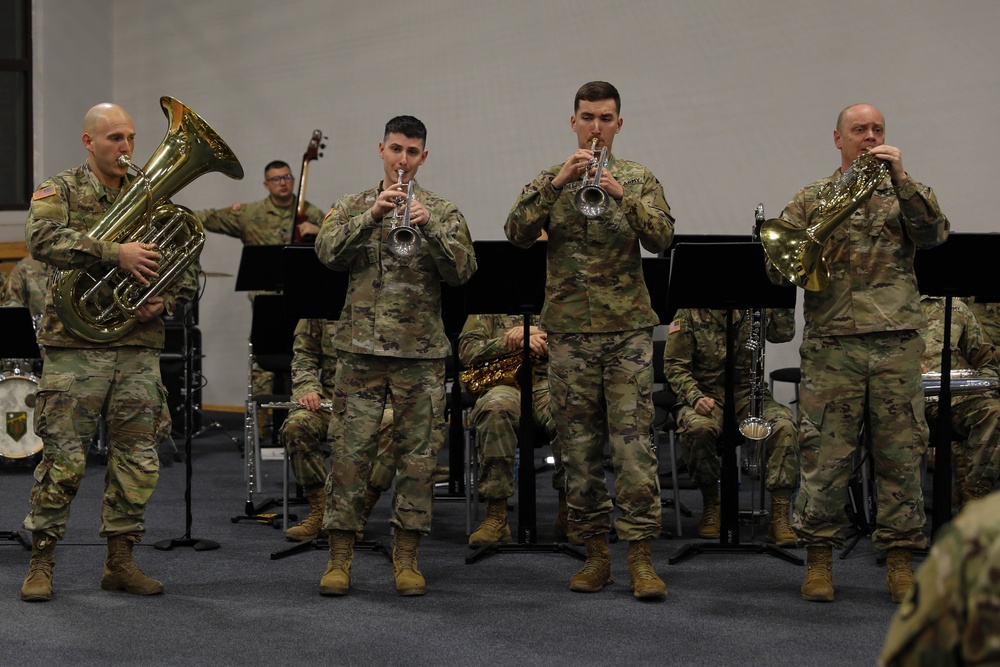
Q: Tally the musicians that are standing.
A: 5